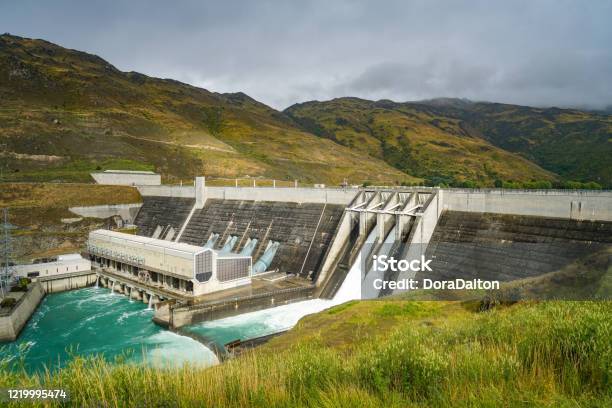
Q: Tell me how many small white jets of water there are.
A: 4